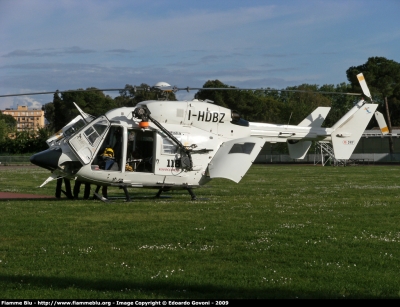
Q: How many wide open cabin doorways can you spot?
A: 2